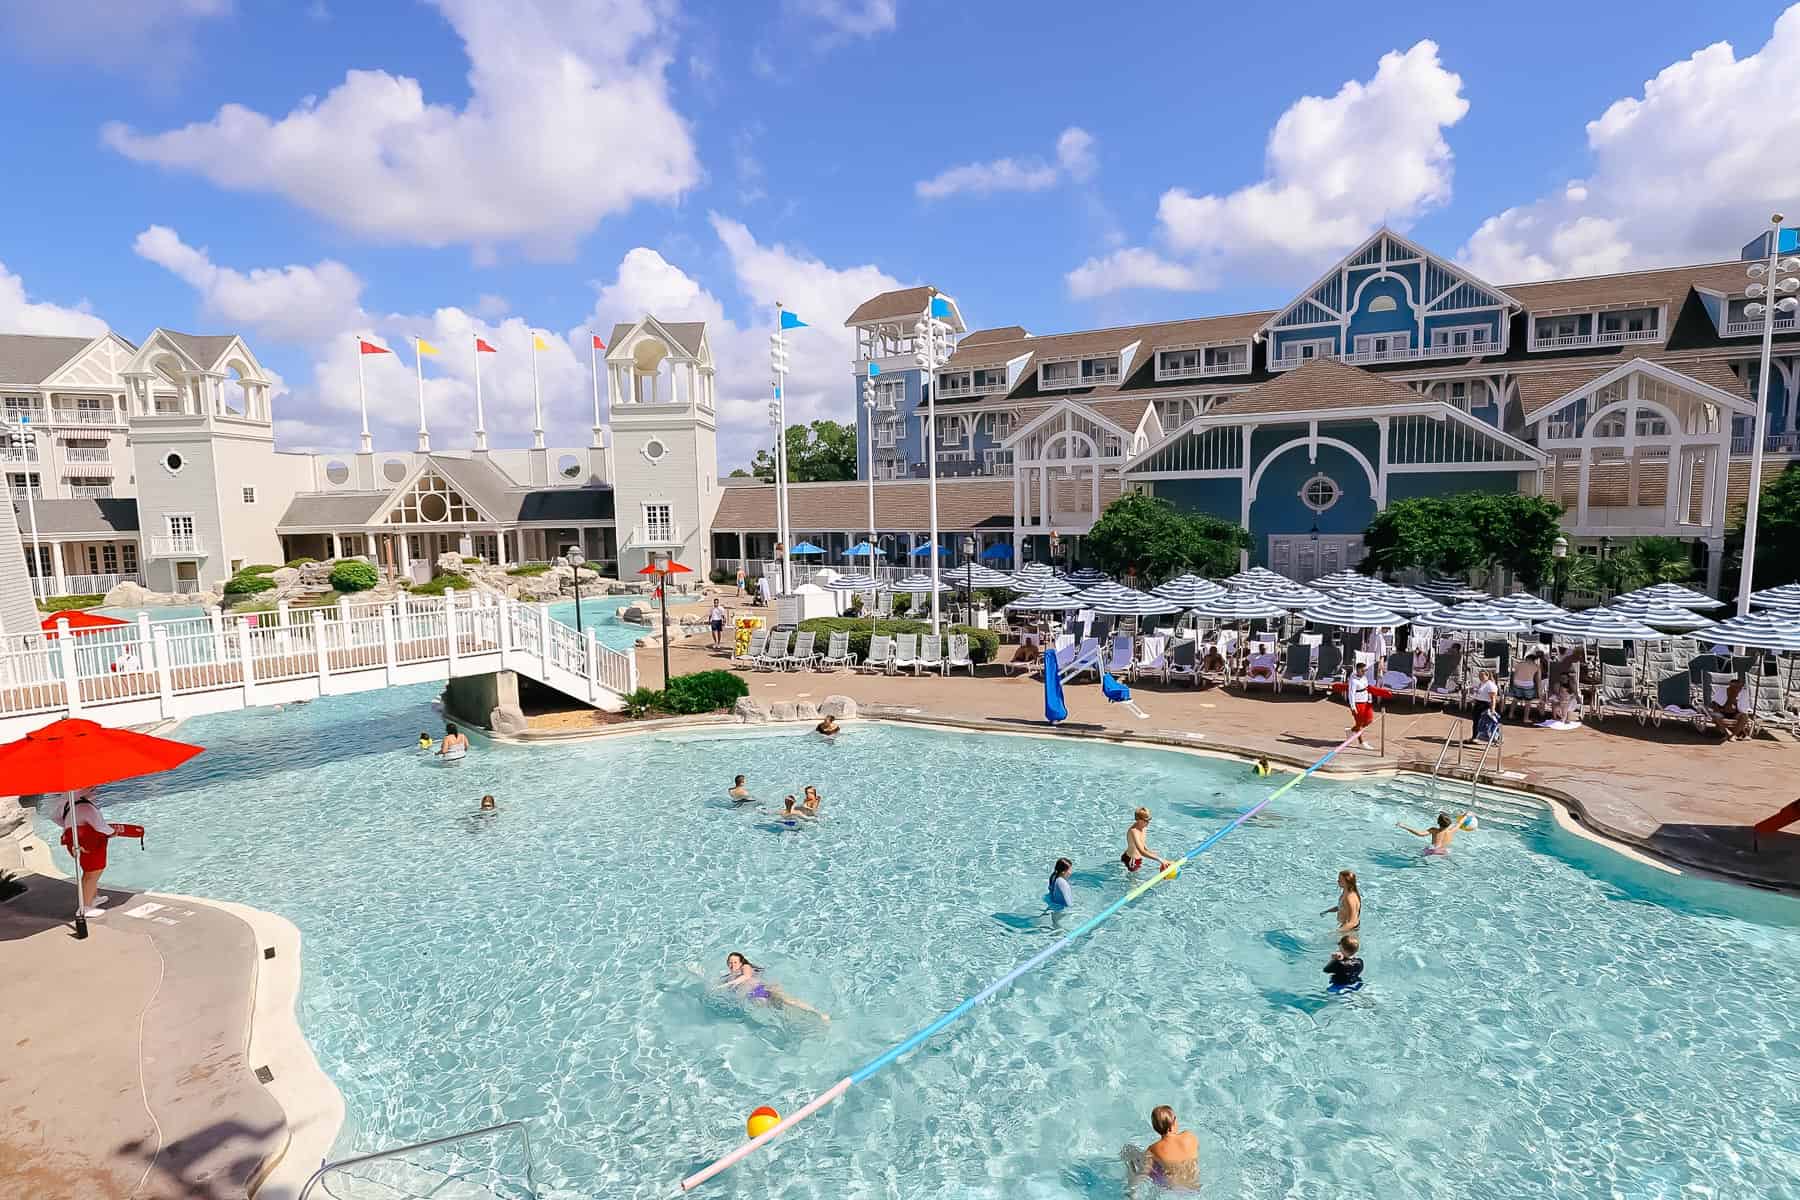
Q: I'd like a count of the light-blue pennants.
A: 6